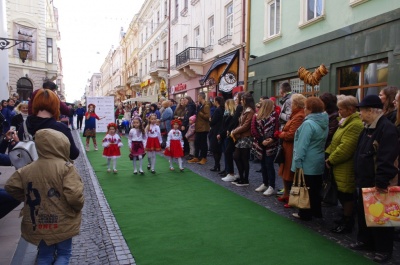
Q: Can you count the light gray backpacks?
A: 1